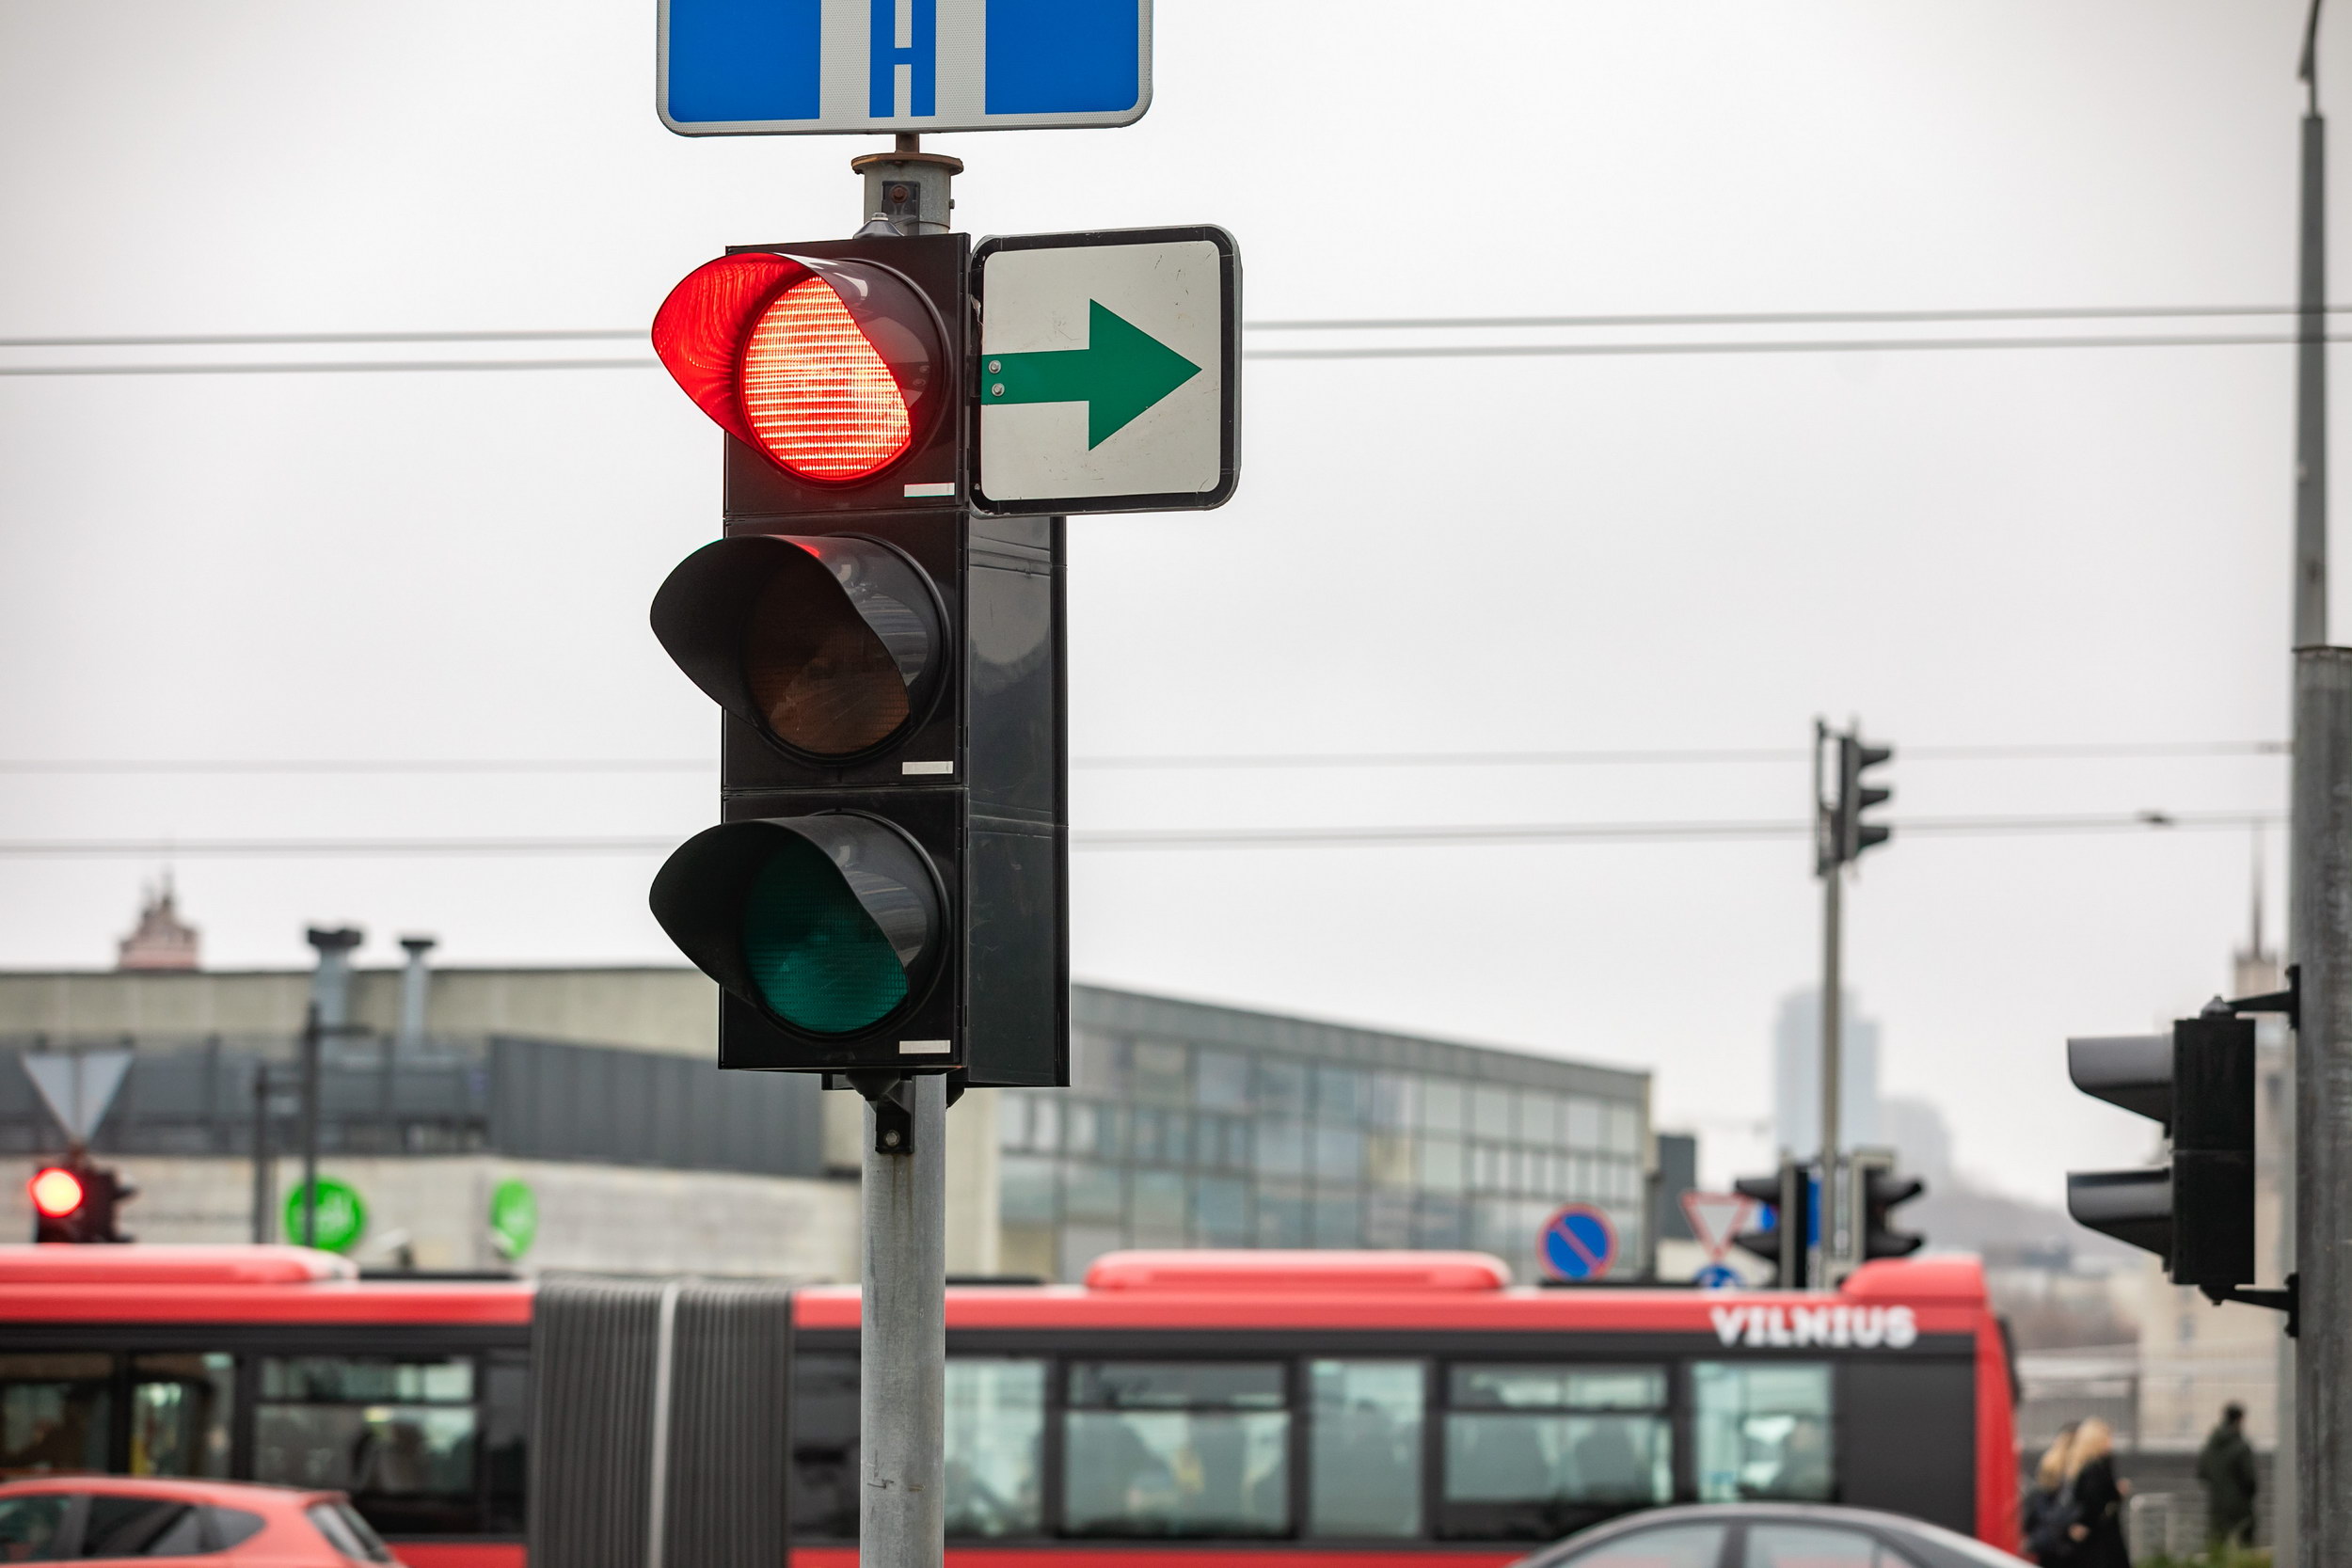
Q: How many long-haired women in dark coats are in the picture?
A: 2